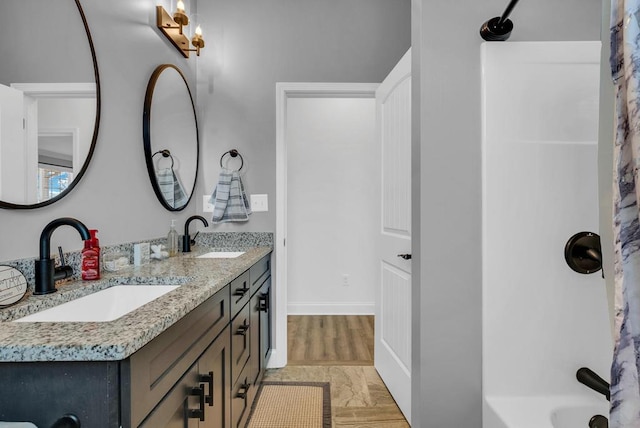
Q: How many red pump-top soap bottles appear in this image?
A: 1